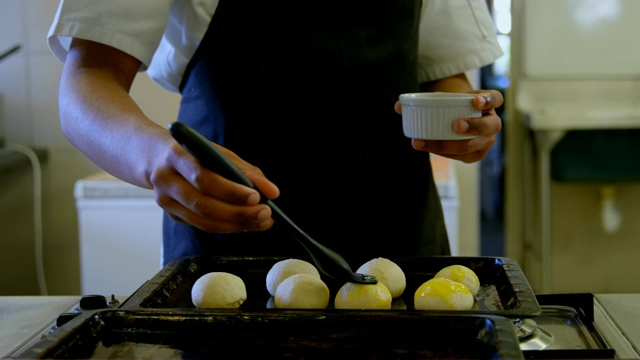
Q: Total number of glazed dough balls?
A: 3